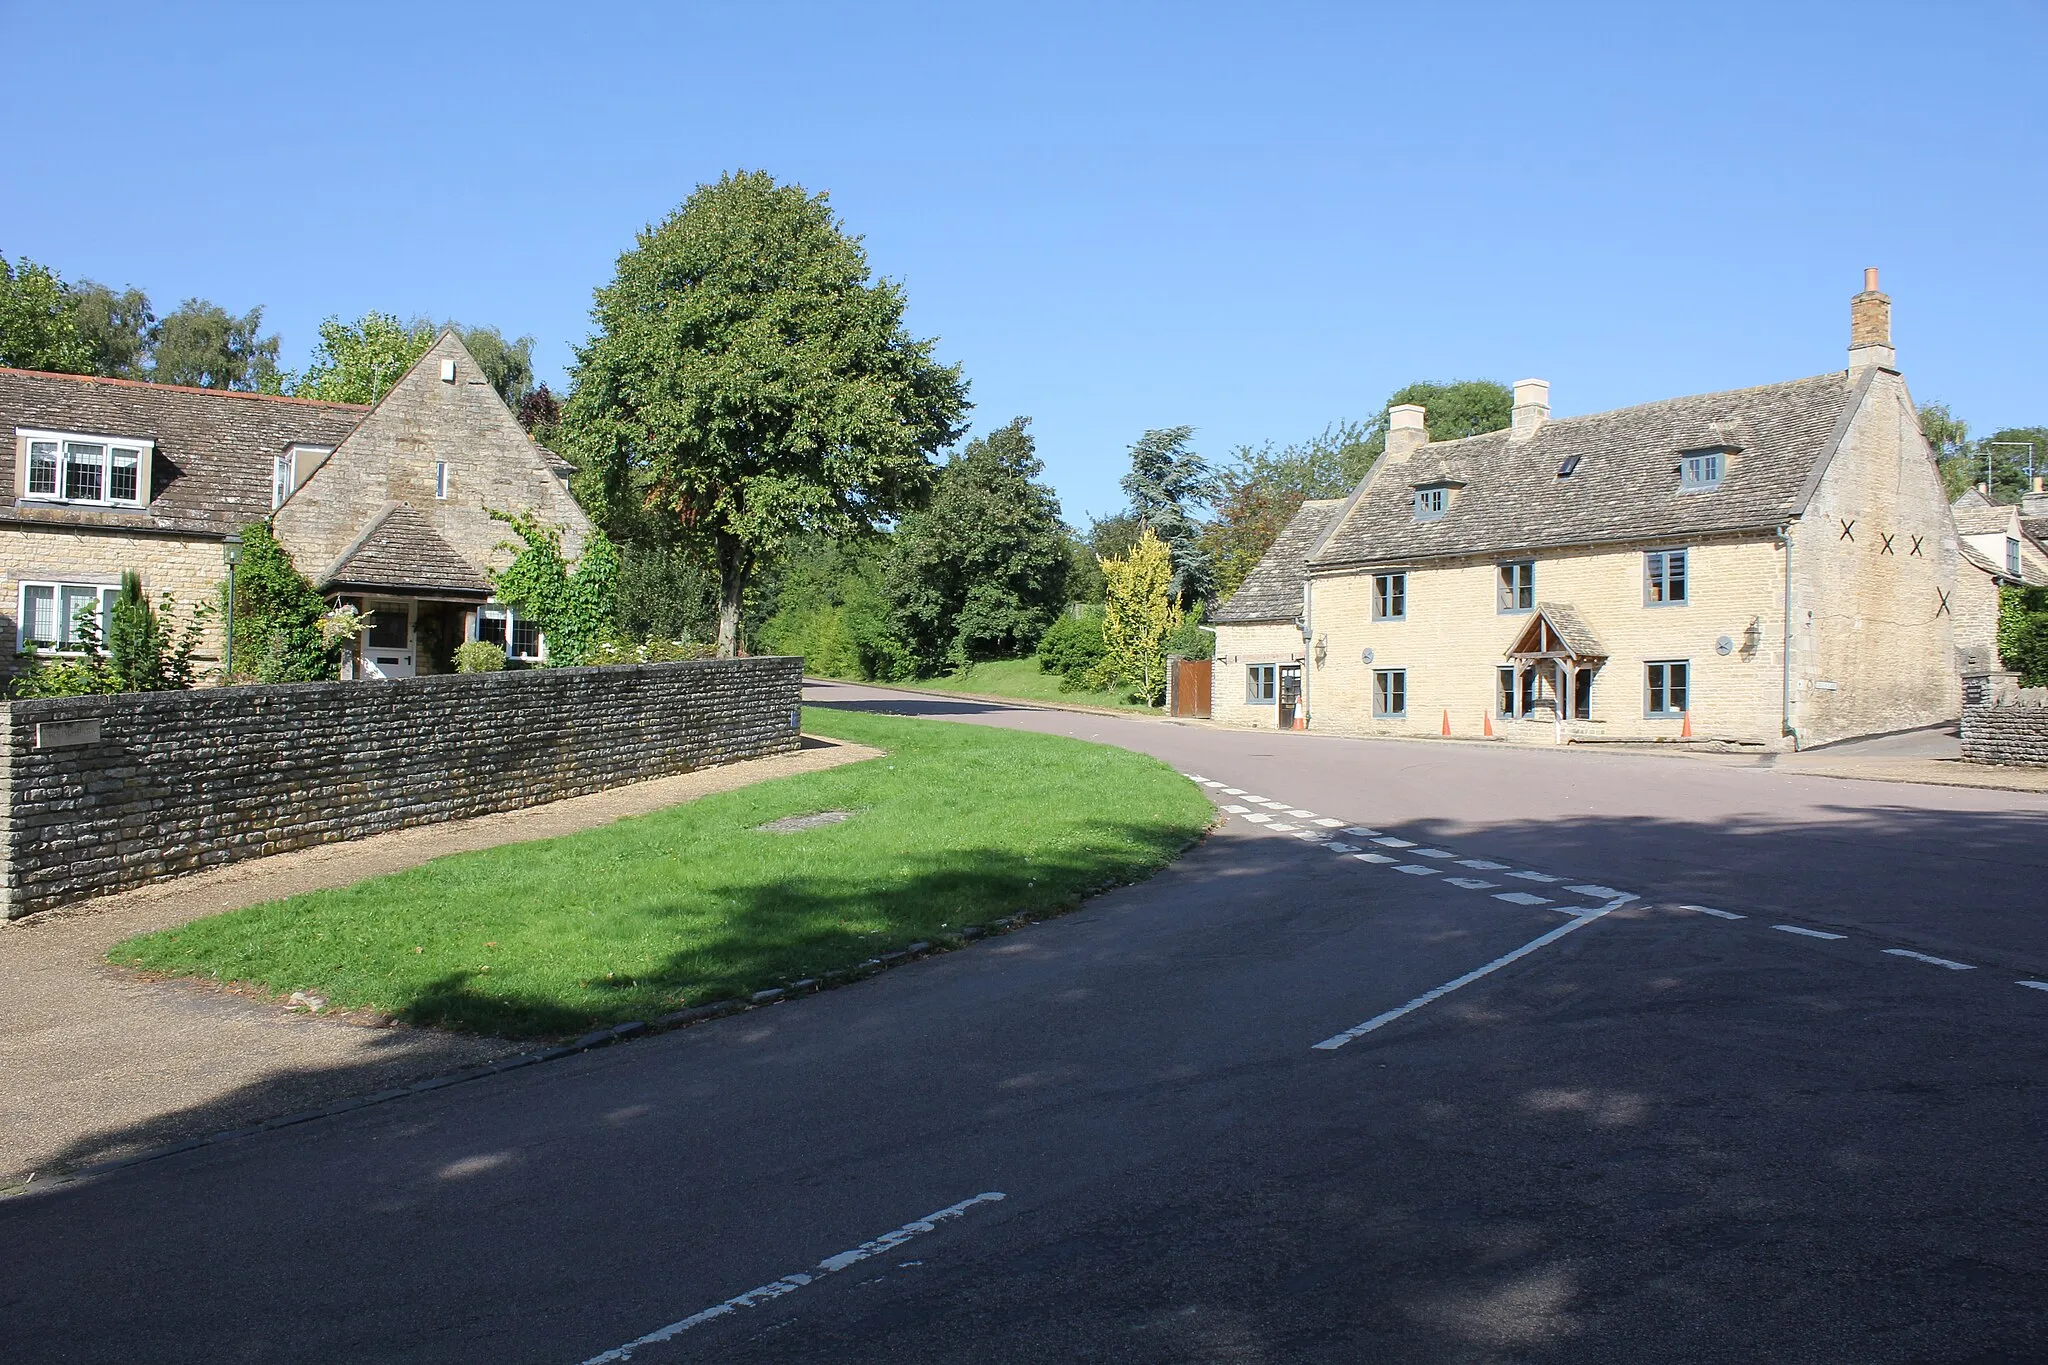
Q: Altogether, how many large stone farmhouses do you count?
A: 2